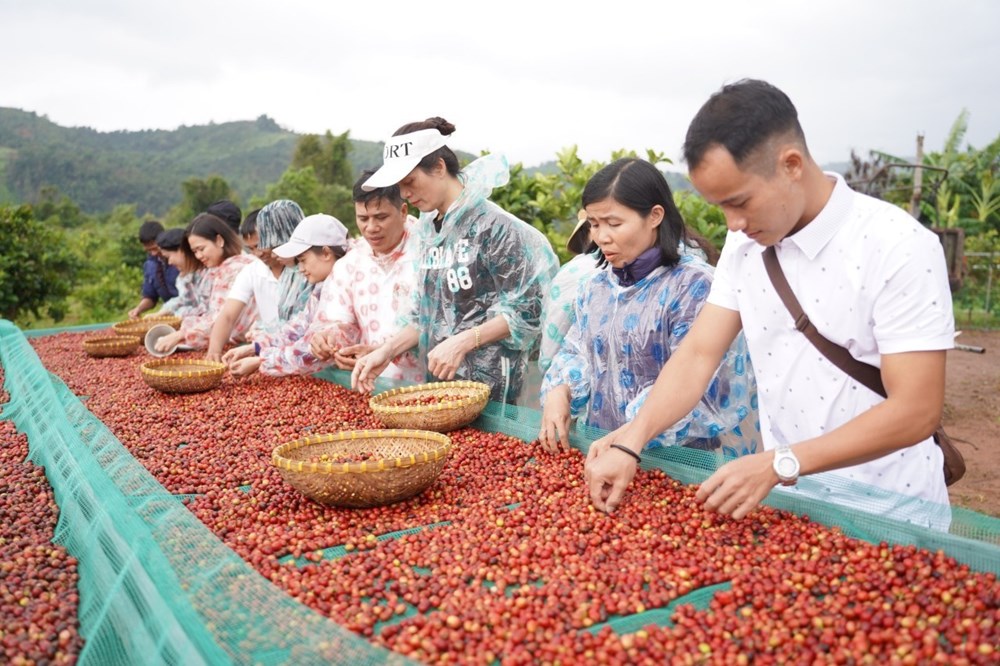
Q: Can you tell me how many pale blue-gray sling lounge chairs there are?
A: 0